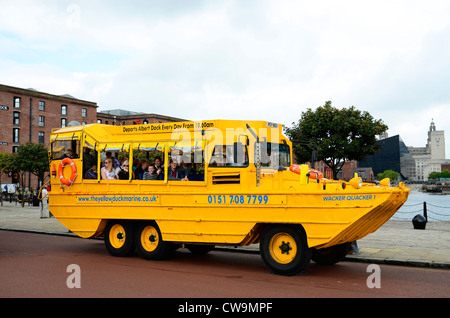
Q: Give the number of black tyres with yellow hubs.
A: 3